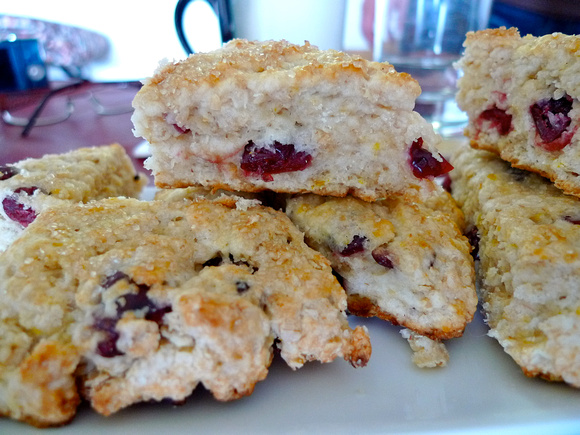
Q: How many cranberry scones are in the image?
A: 6